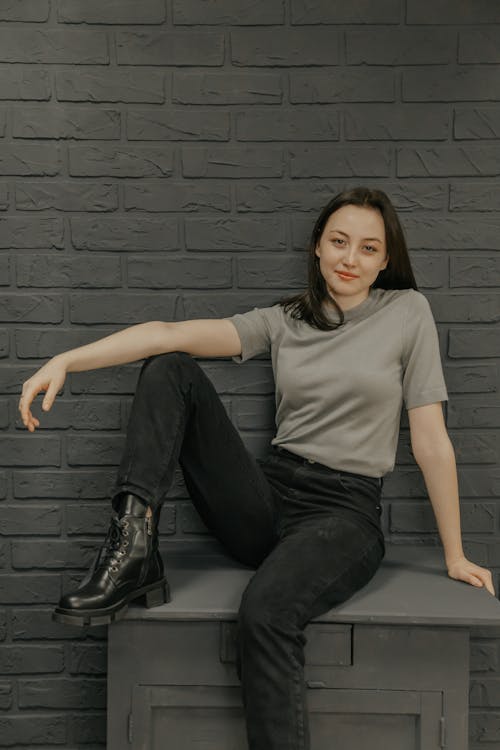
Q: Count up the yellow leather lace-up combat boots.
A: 0